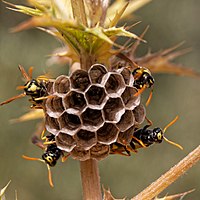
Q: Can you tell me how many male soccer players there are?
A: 0